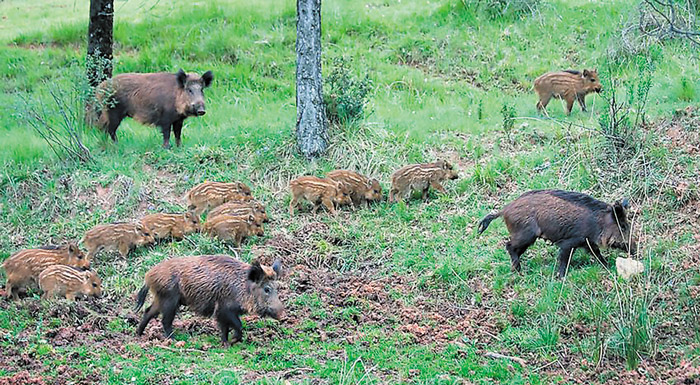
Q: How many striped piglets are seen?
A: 11